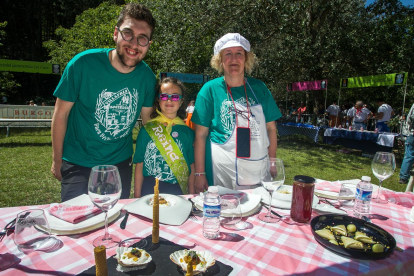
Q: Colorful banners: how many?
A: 4